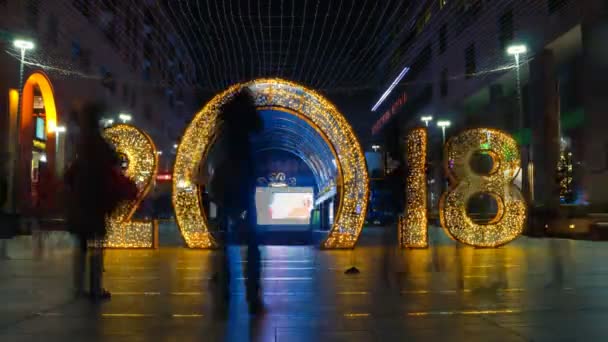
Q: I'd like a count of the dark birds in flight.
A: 0